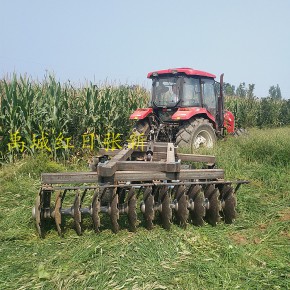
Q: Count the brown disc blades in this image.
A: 12